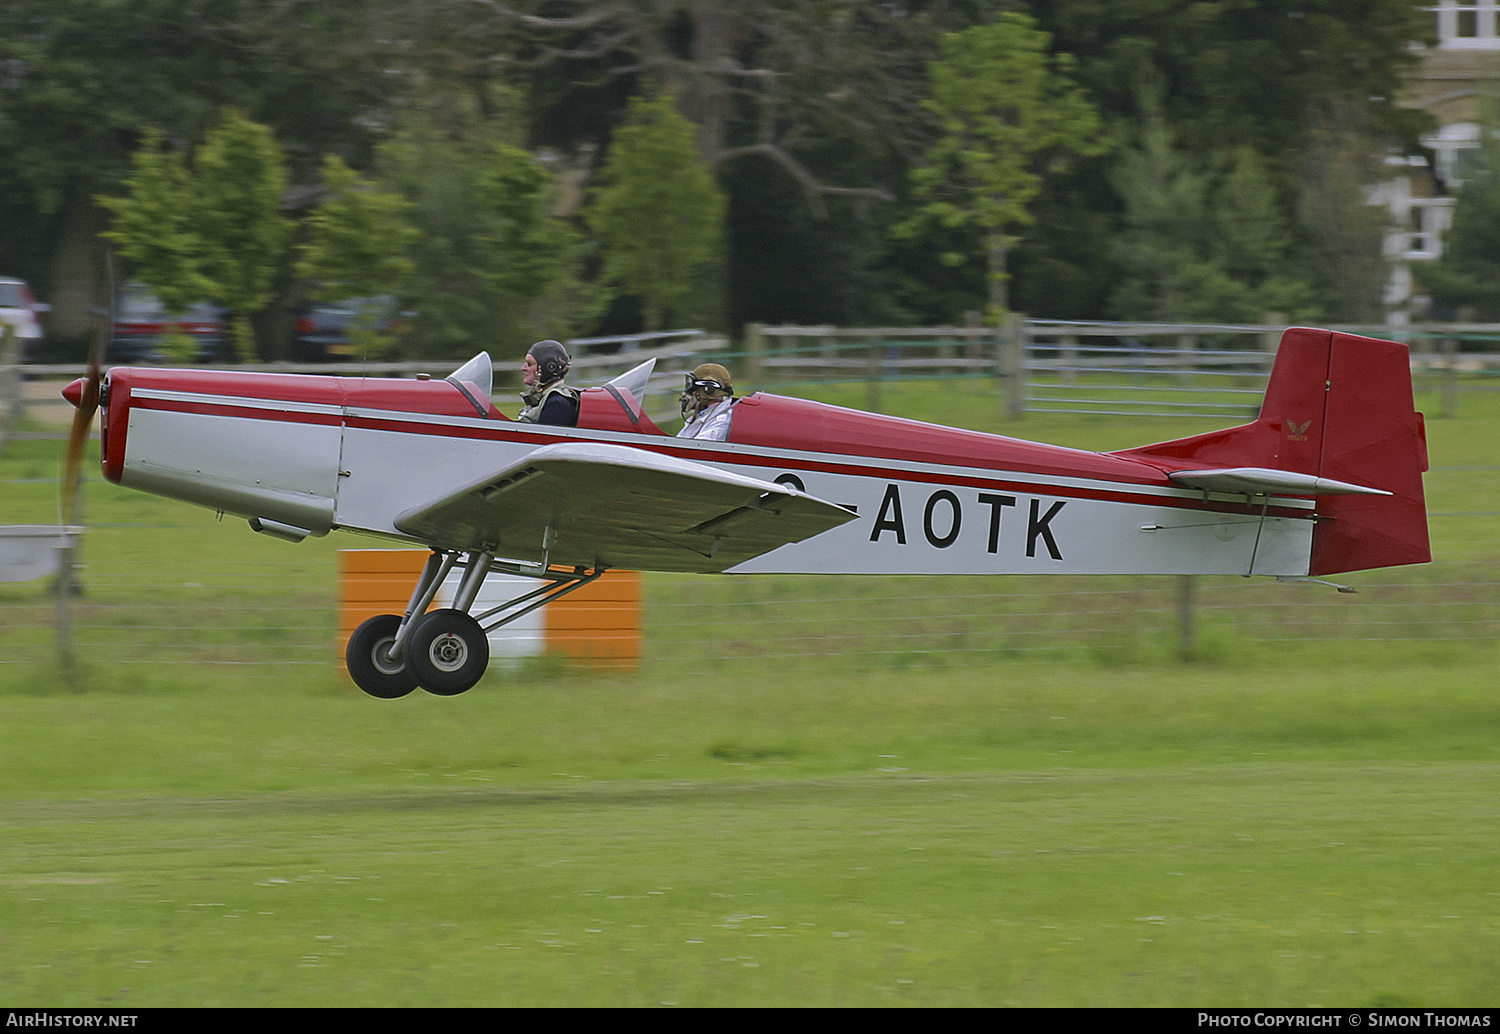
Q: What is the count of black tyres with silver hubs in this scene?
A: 2